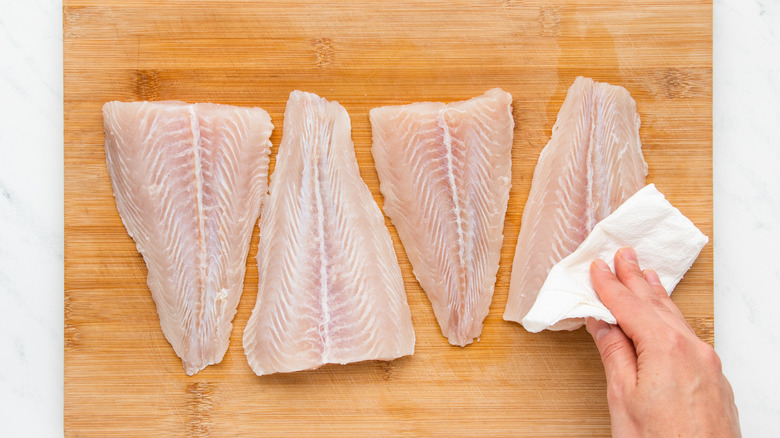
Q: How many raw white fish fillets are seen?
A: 4